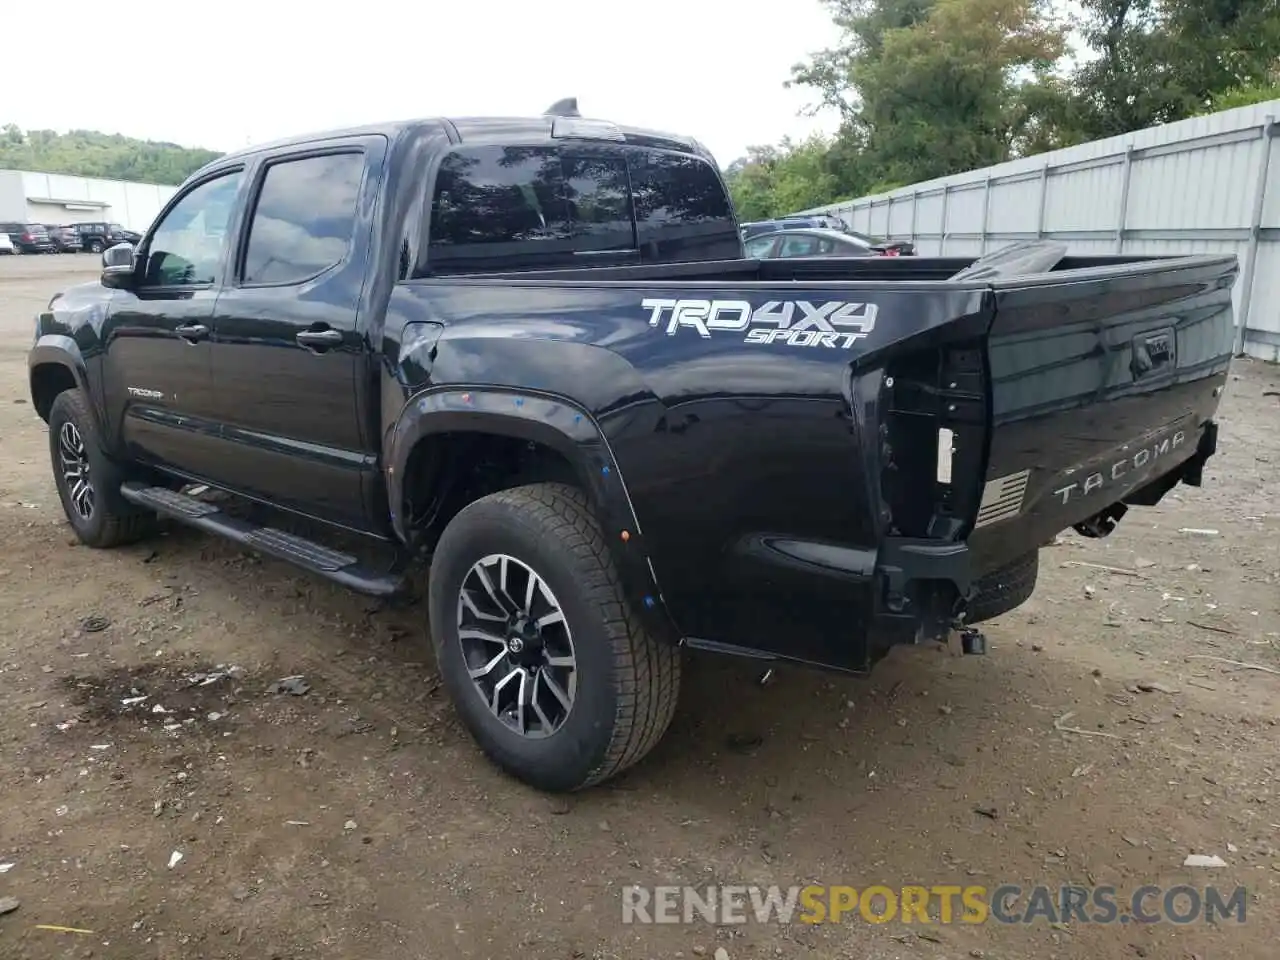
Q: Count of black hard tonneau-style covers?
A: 0